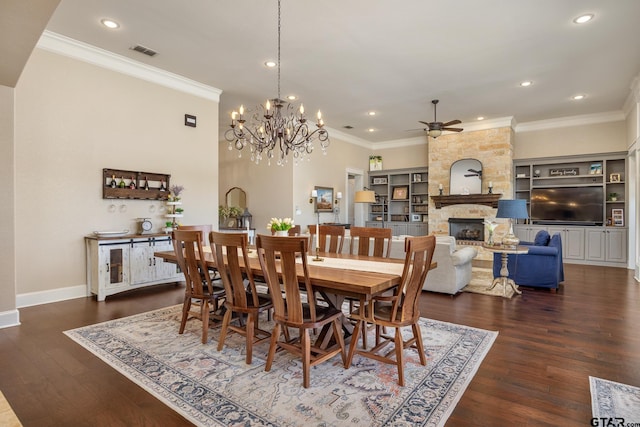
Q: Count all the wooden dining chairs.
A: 8